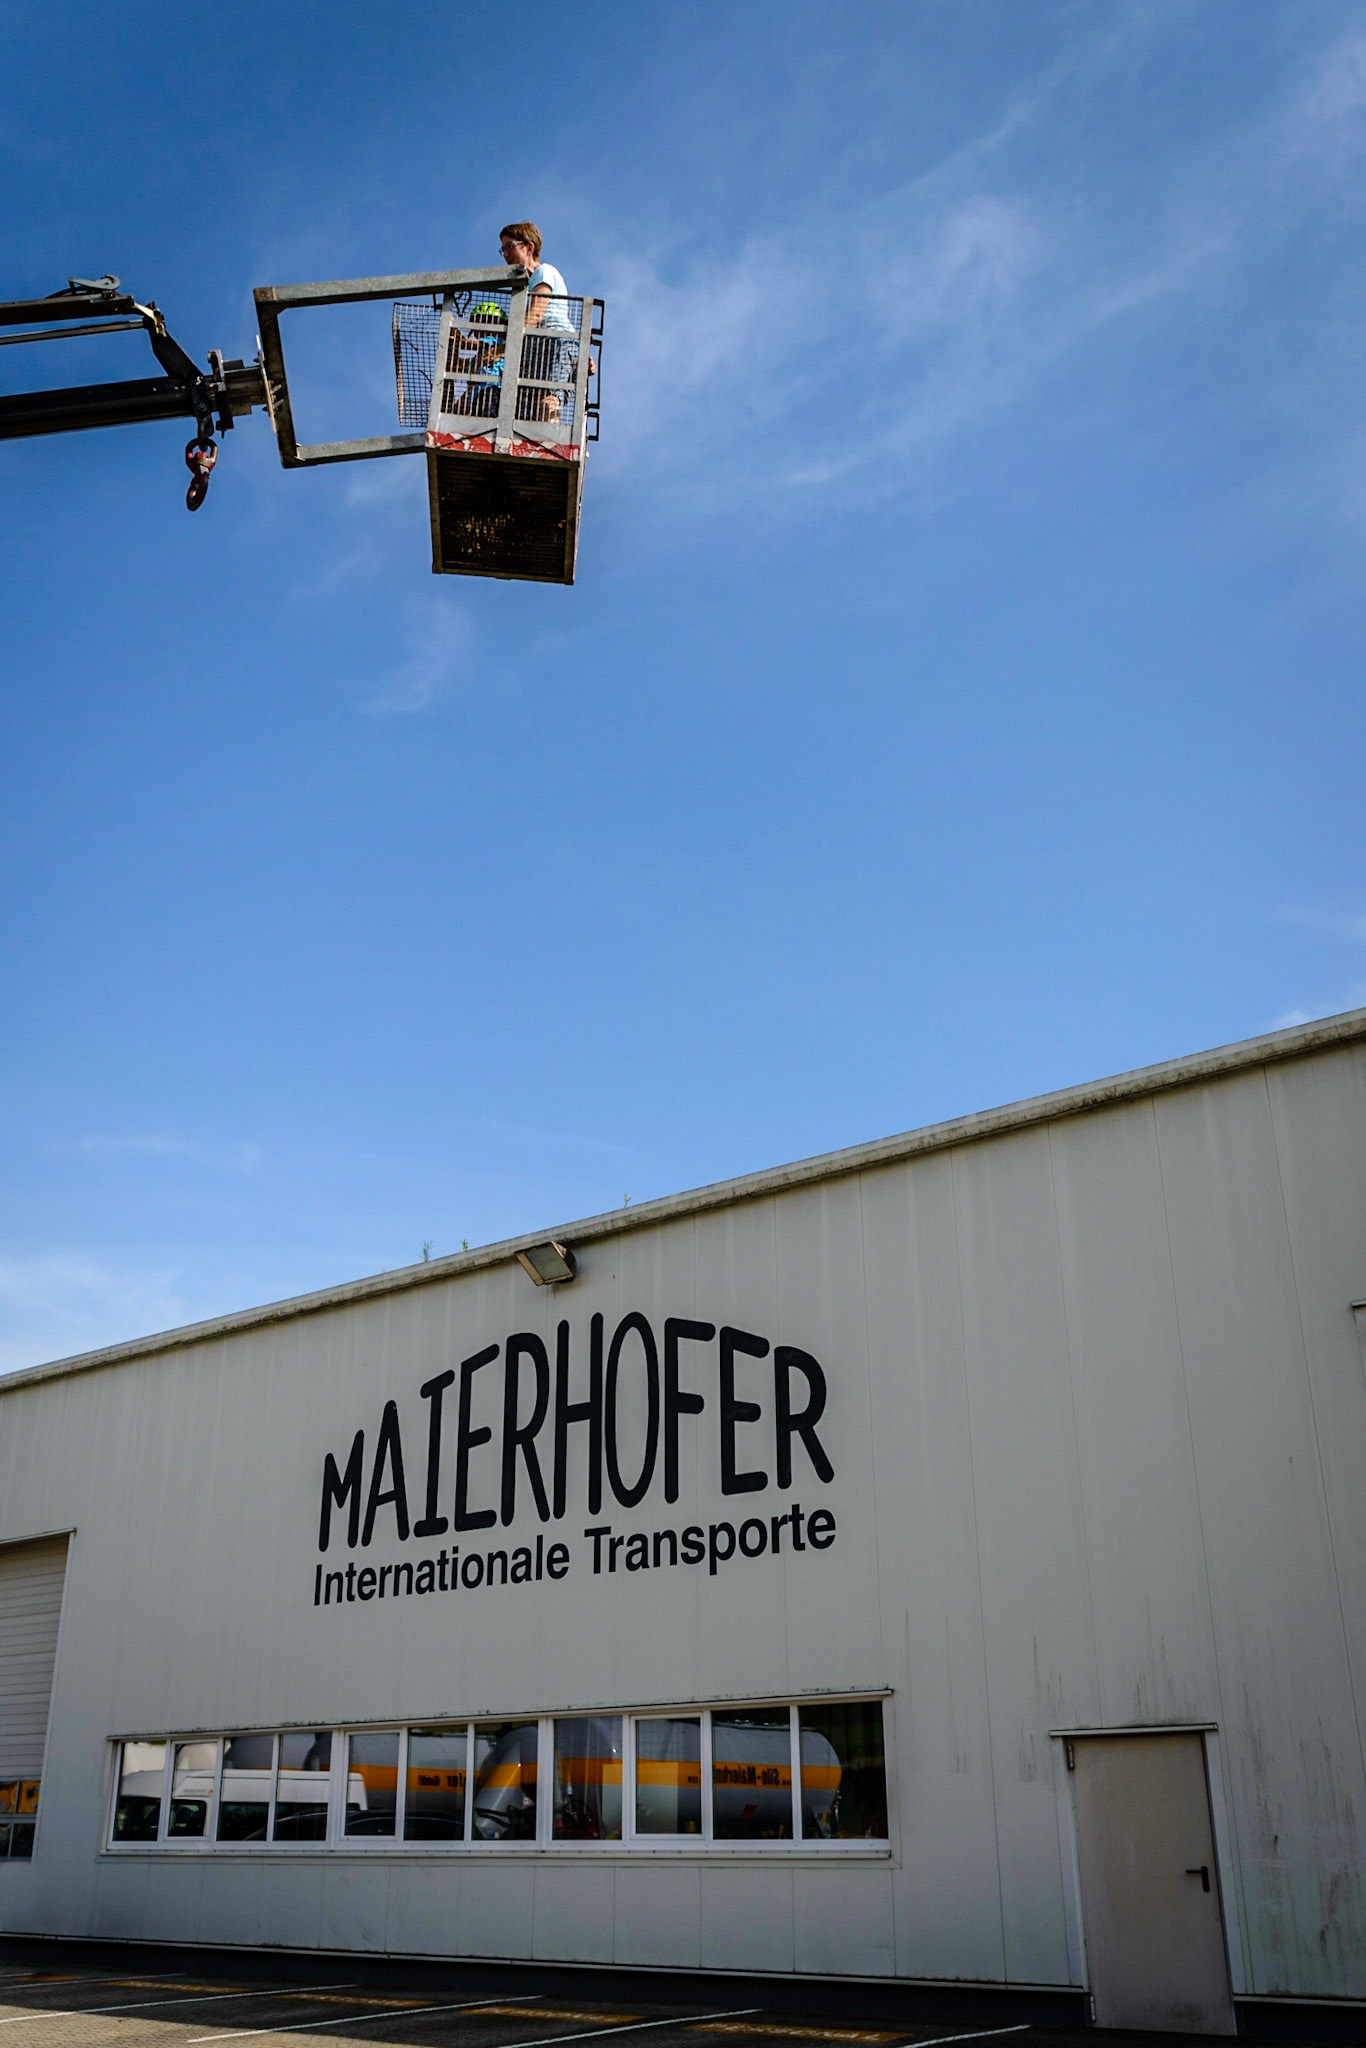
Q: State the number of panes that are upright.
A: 11